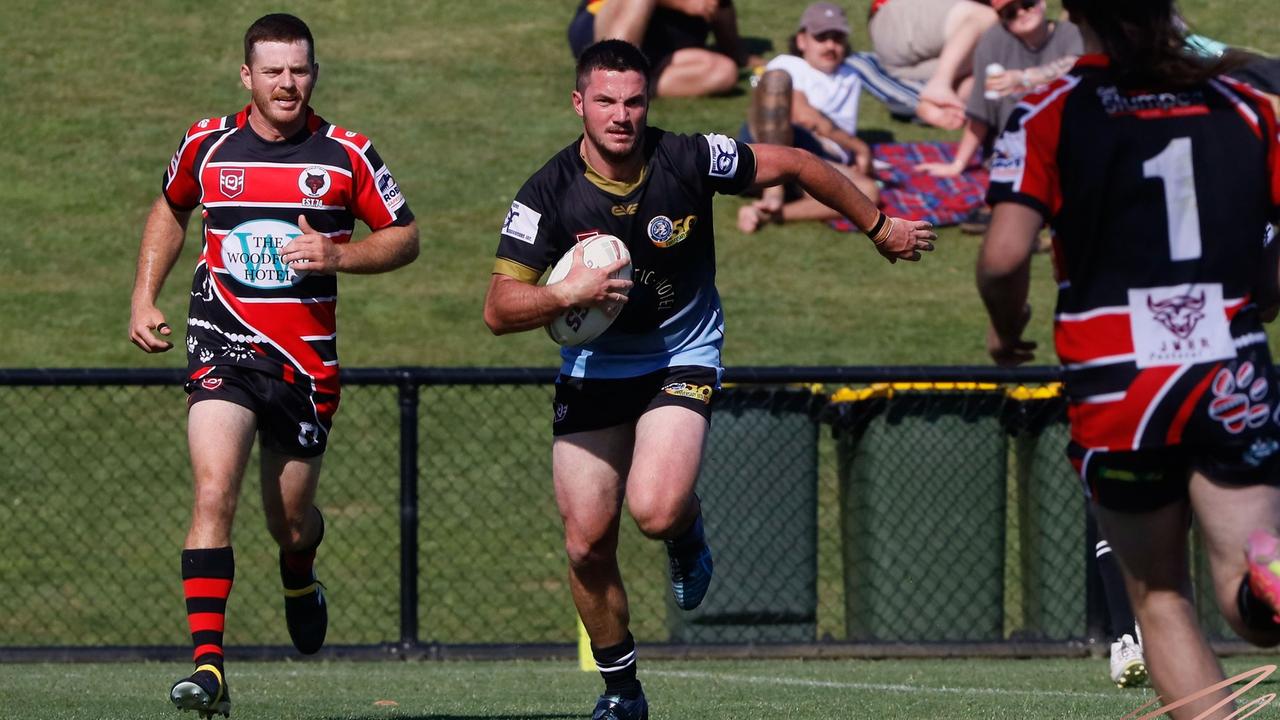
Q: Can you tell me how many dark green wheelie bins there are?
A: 3